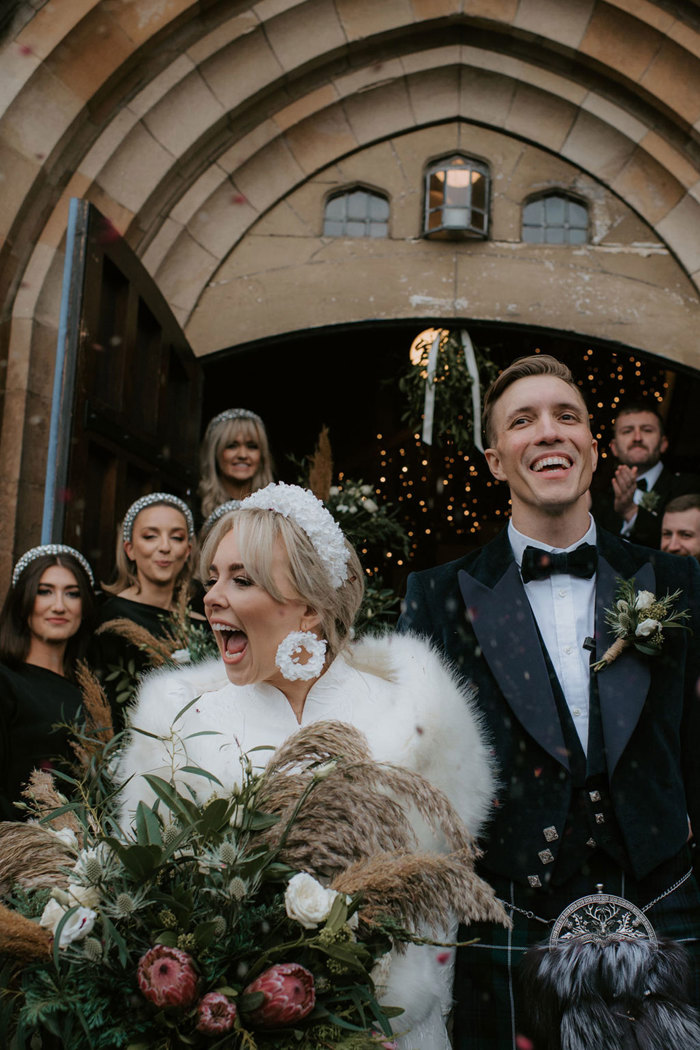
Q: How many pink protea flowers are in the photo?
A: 3